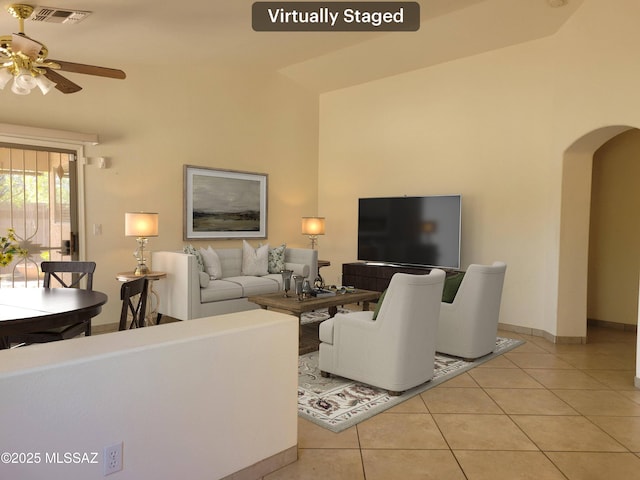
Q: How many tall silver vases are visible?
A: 2